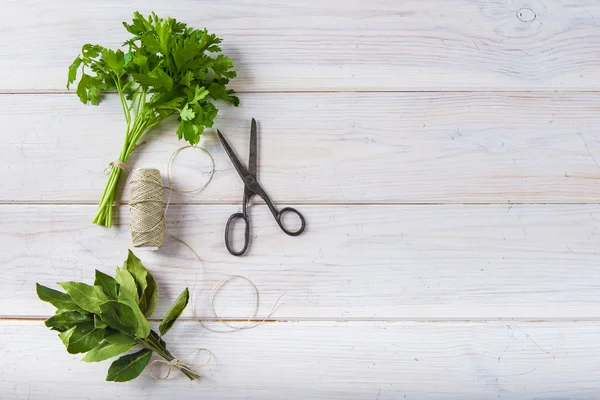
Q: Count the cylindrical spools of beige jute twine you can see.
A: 1